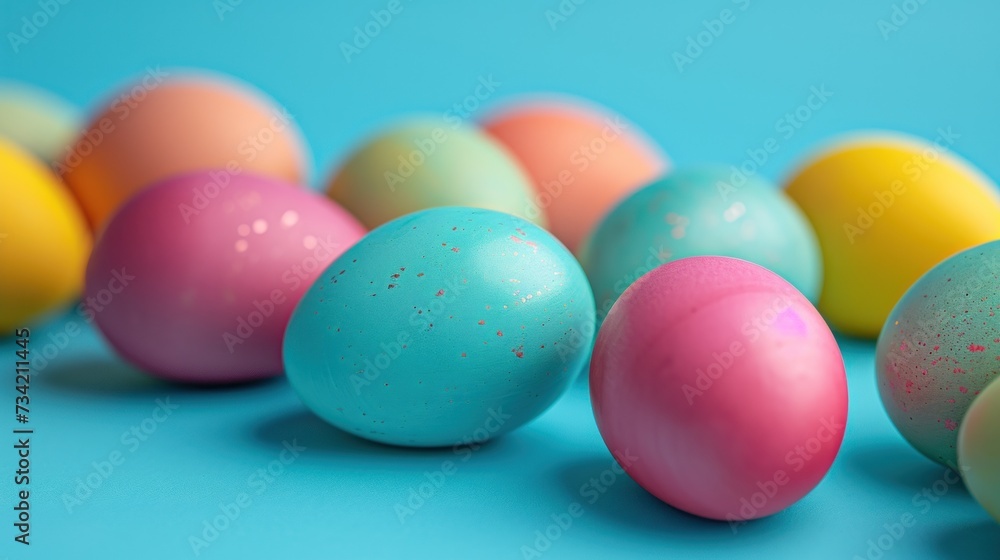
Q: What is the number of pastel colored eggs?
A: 12